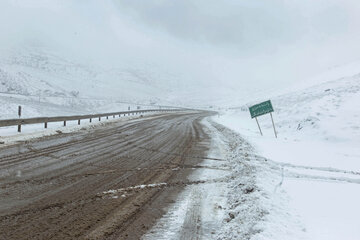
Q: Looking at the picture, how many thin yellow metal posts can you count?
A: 2